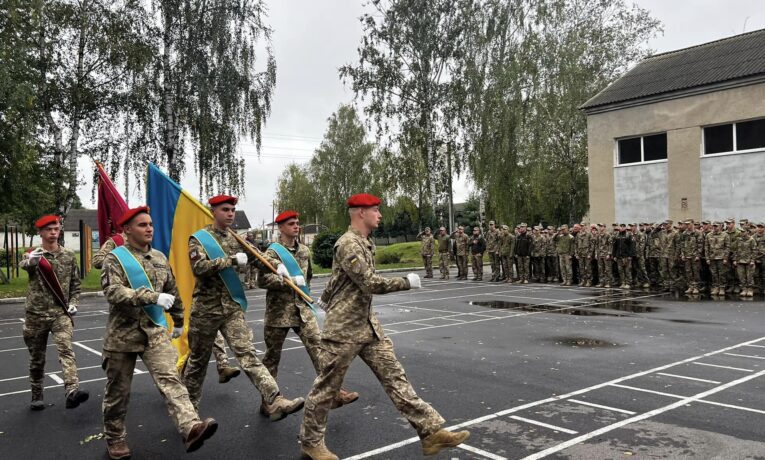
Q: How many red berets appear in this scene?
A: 5